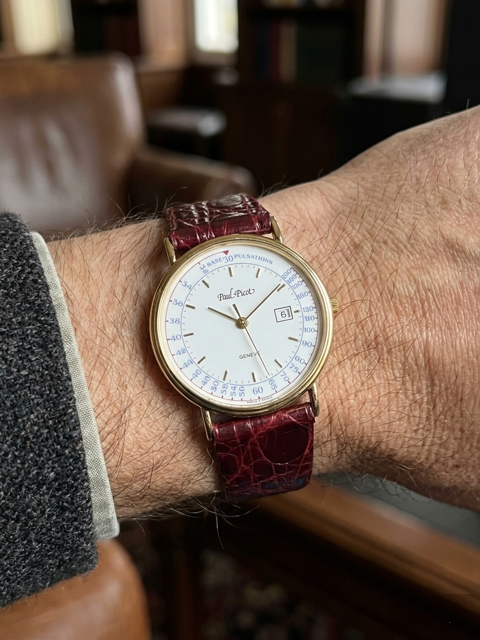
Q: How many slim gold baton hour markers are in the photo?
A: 12